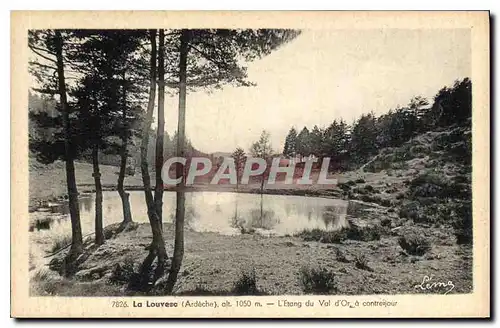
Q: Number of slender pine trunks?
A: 6